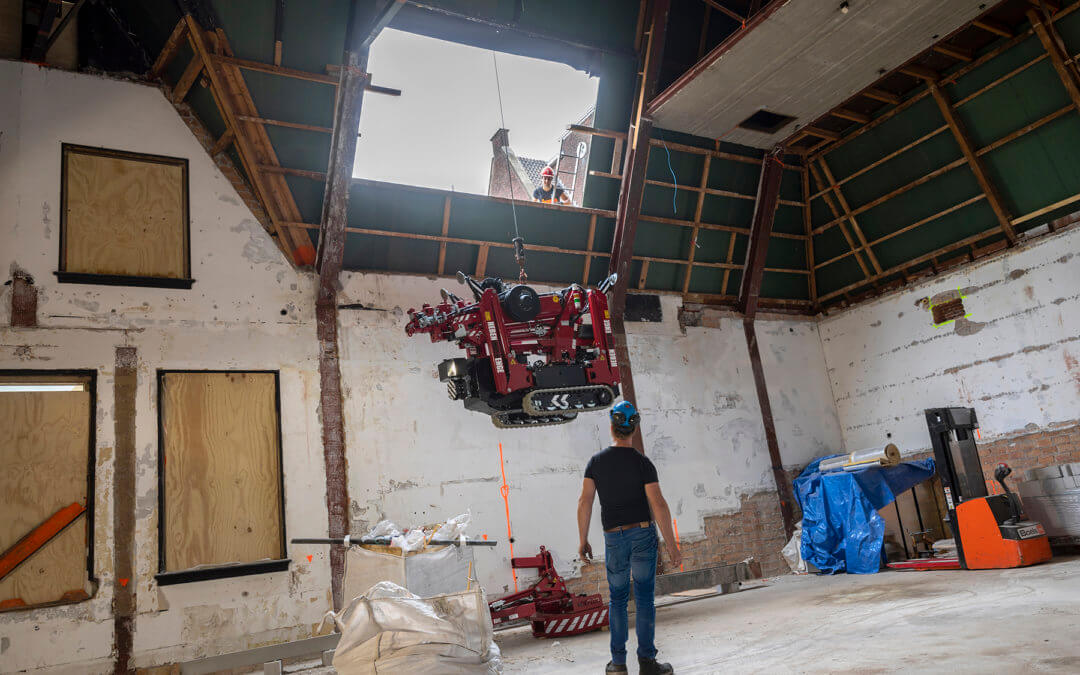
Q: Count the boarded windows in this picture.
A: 3